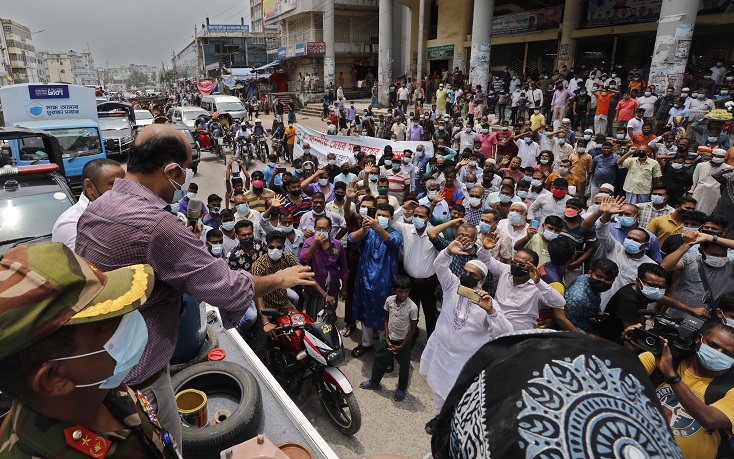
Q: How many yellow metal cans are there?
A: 1